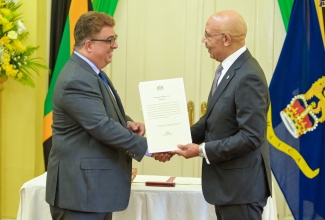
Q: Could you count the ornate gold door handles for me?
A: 2